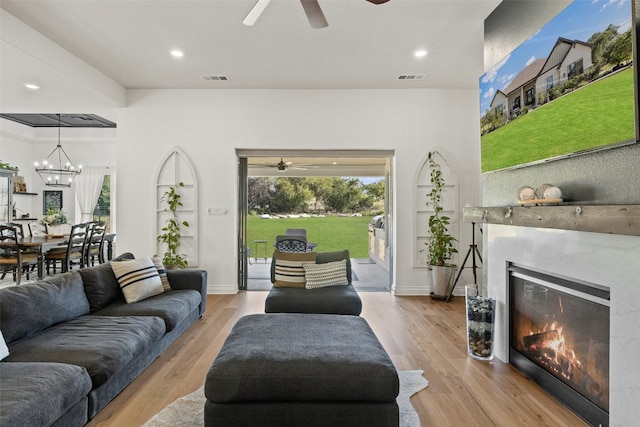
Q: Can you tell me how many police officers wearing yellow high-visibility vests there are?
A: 0